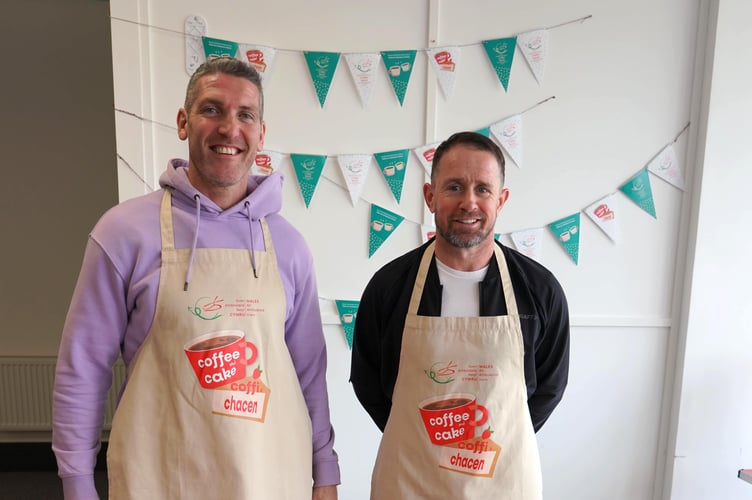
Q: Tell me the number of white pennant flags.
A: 12